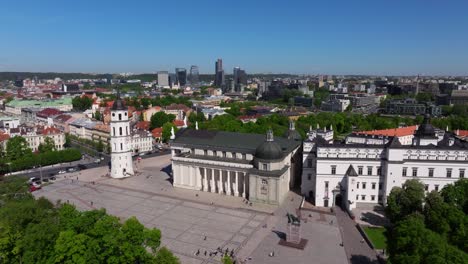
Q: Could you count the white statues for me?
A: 3